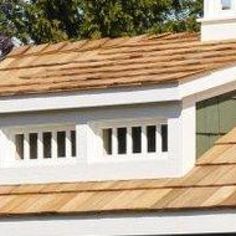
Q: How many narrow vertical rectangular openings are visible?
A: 10